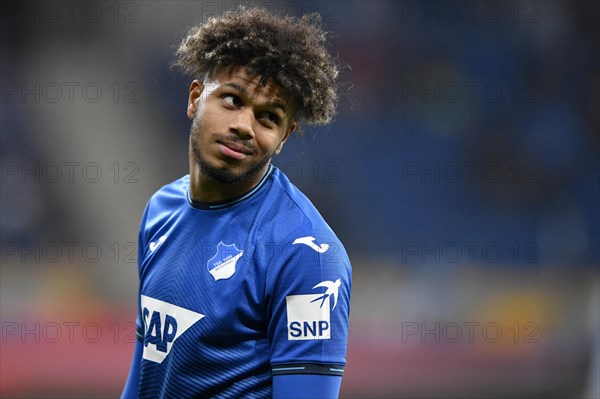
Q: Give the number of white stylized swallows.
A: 1